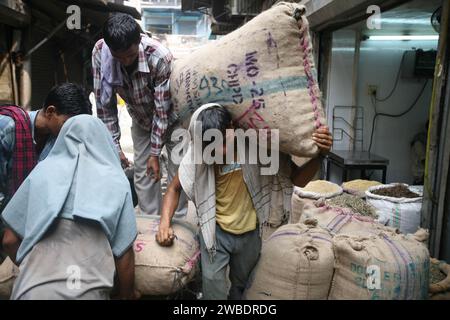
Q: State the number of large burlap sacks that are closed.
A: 4